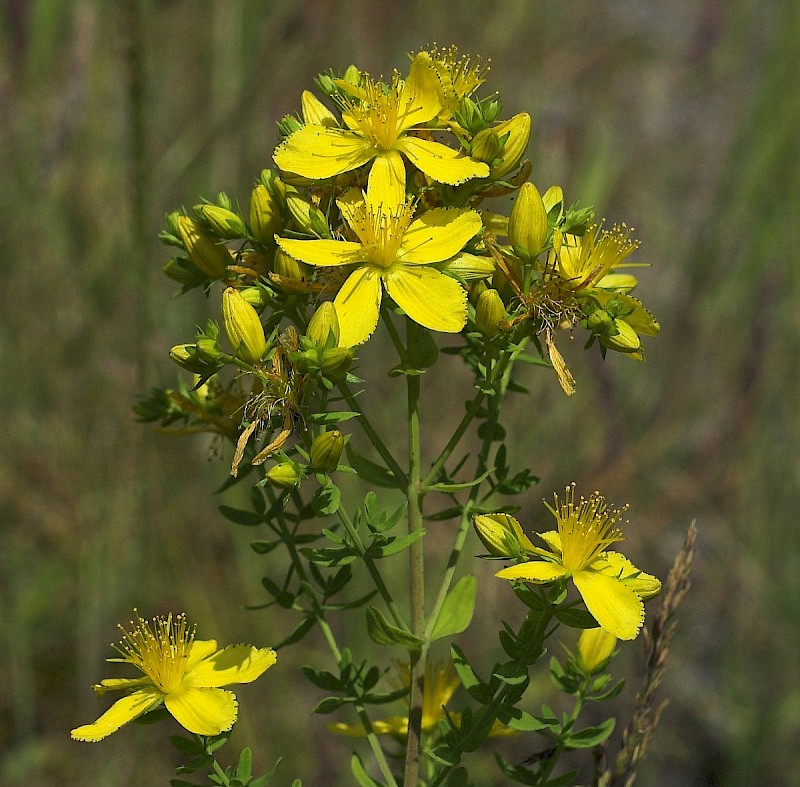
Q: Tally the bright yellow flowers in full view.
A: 4